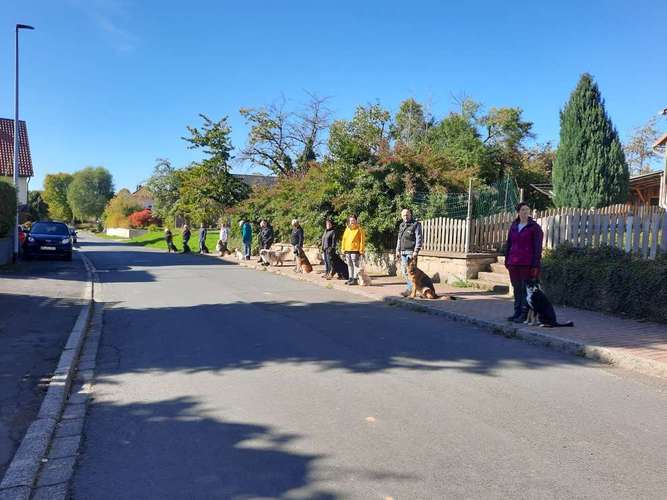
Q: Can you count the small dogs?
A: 2